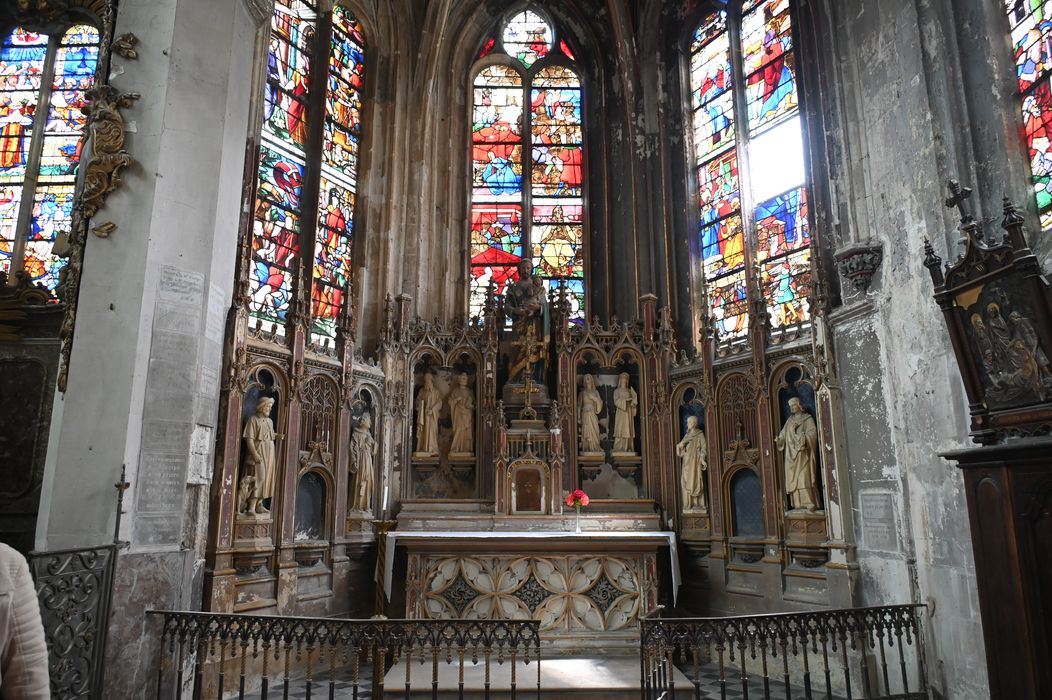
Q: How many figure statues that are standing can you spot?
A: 9